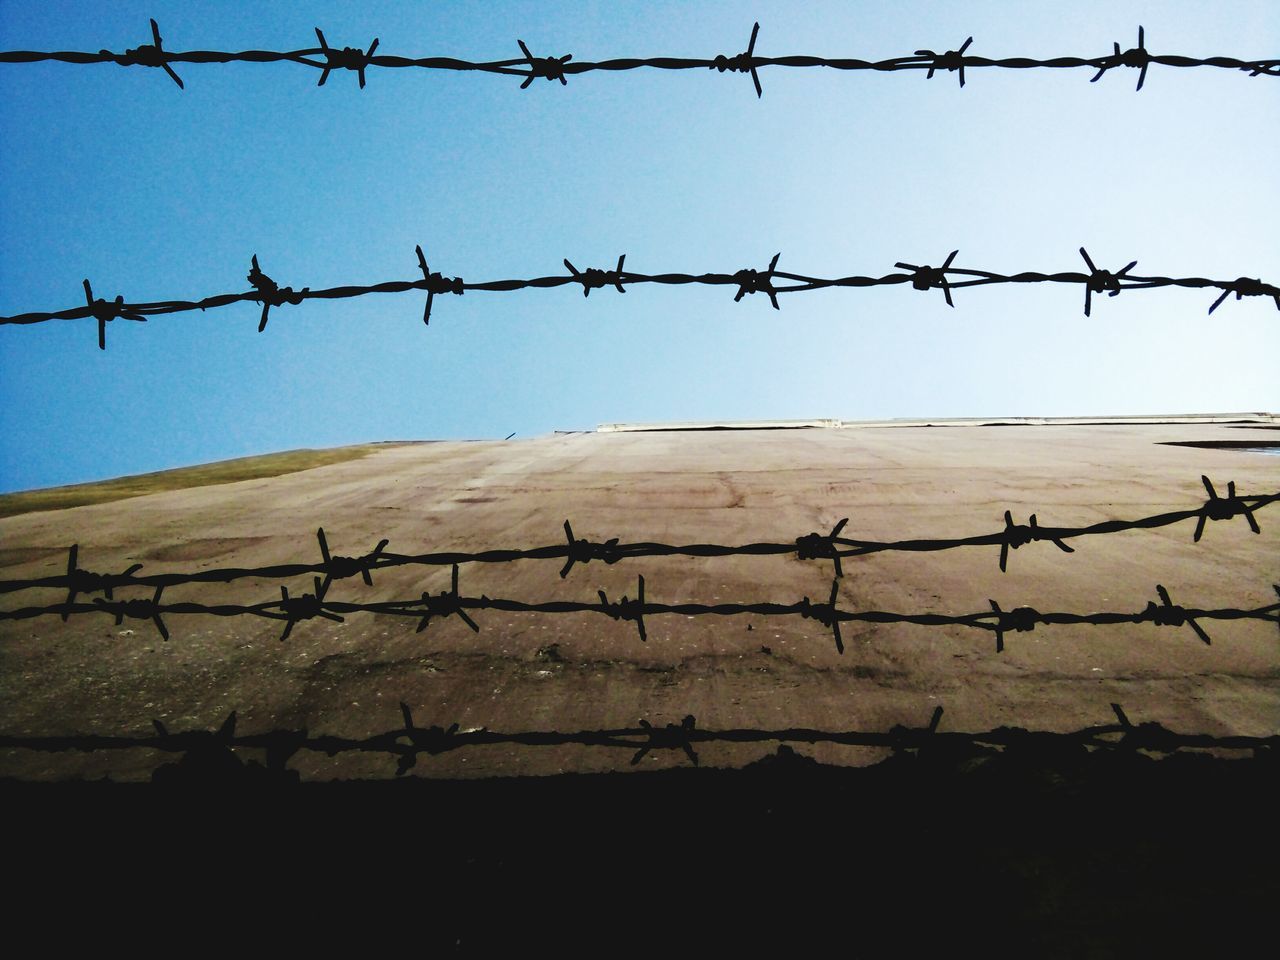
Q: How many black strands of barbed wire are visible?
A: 5